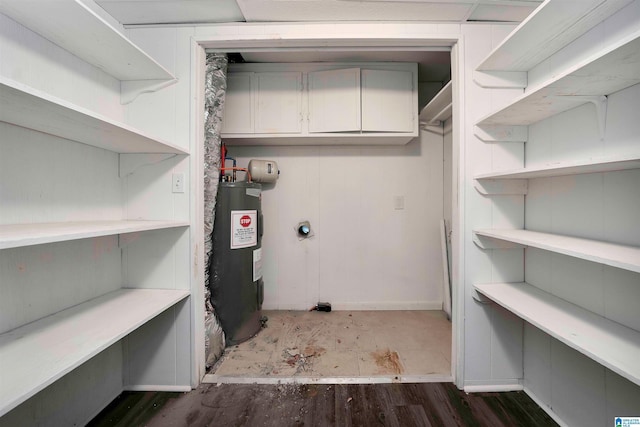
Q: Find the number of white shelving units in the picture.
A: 2